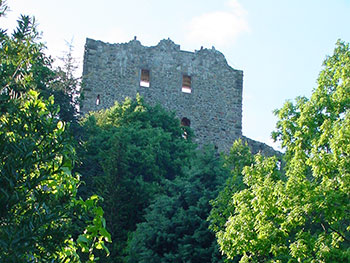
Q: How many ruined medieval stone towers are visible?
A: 1